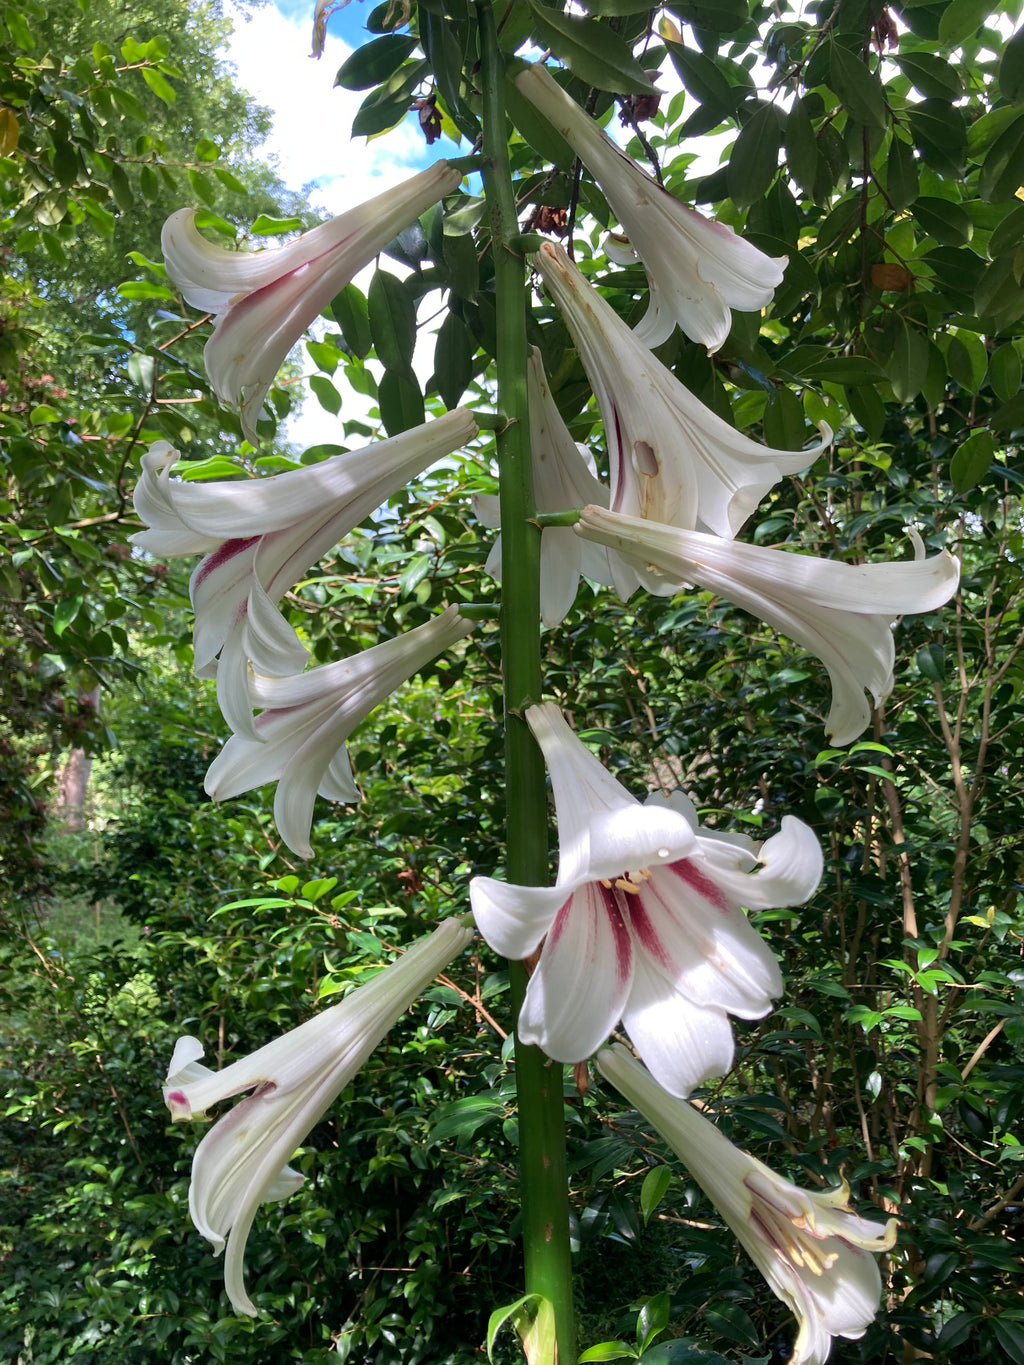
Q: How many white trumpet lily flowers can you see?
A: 10